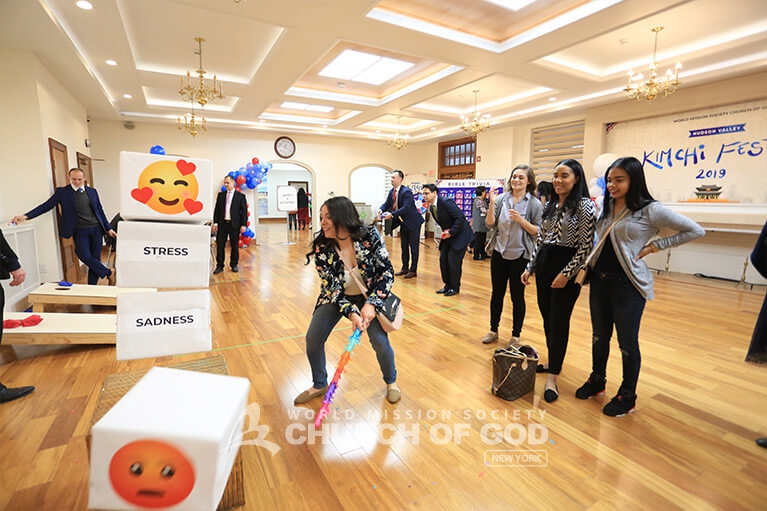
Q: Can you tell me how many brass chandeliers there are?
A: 5